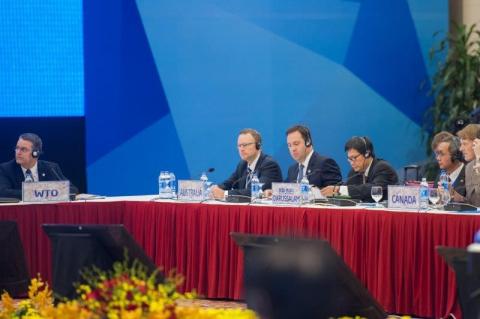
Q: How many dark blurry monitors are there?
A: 4